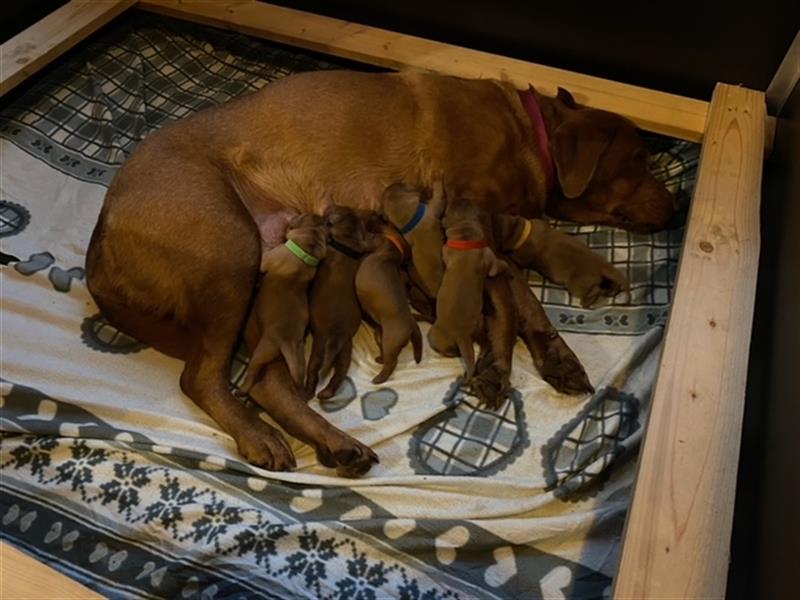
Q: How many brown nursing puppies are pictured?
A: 6